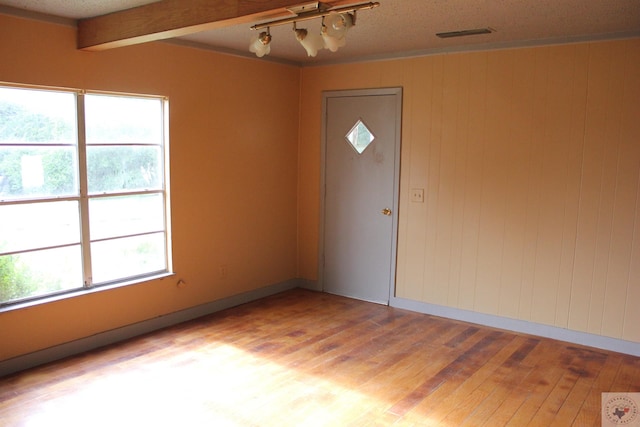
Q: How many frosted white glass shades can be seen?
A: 4